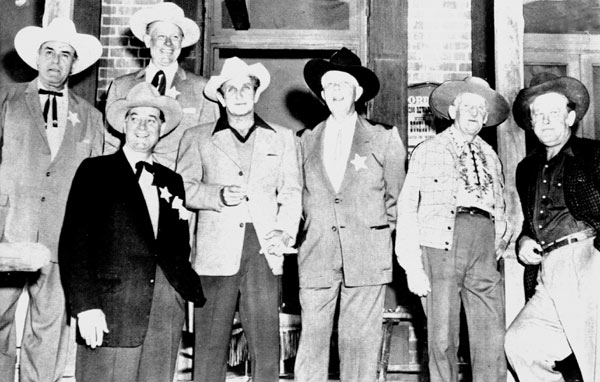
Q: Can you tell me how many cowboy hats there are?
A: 7